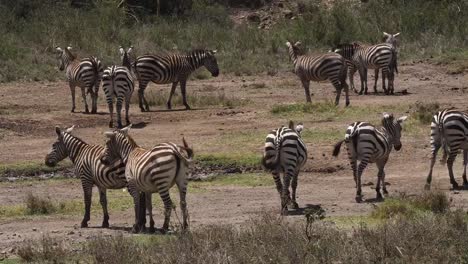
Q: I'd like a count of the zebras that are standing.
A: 11